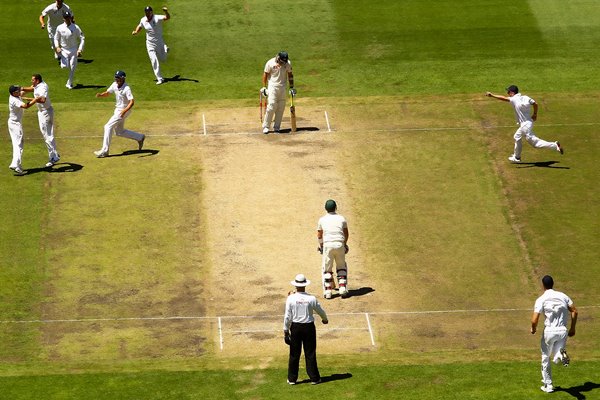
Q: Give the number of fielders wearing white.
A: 8